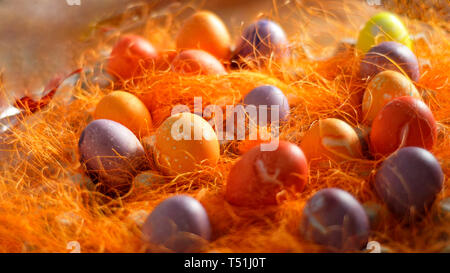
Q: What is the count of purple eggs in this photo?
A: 7